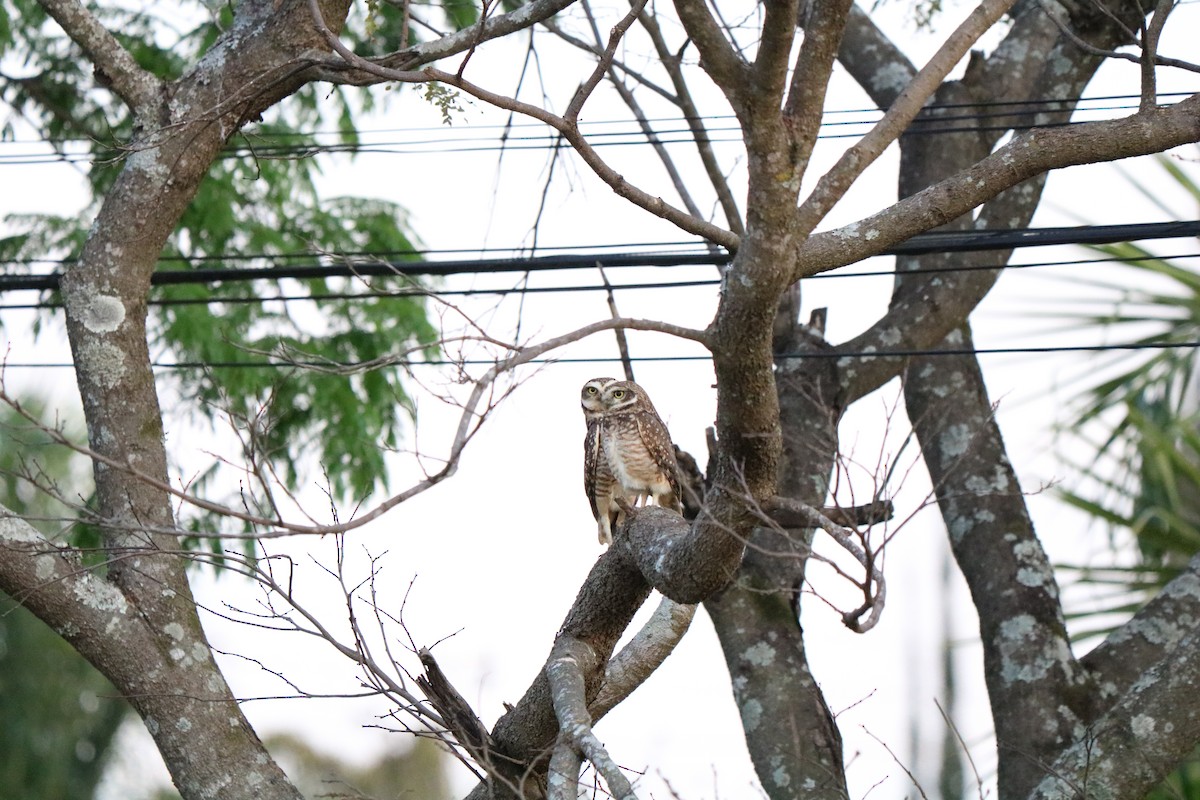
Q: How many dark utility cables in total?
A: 7